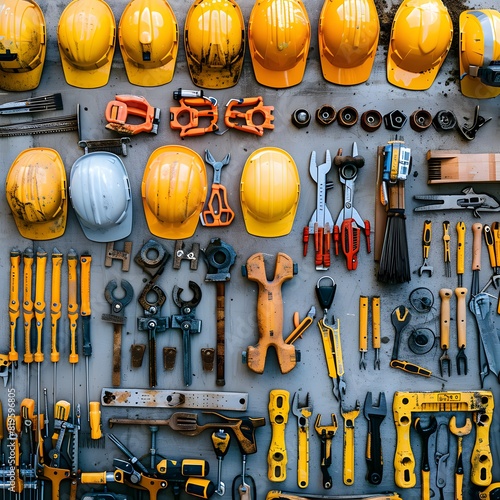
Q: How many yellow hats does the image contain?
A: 11